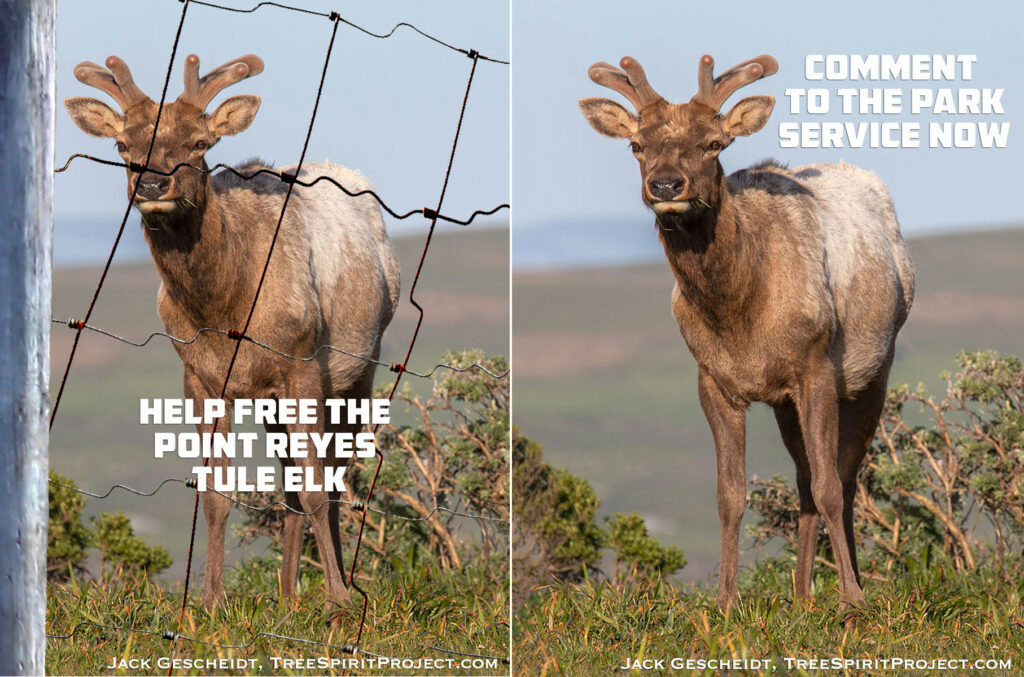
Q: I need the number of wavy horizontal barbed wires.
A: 5